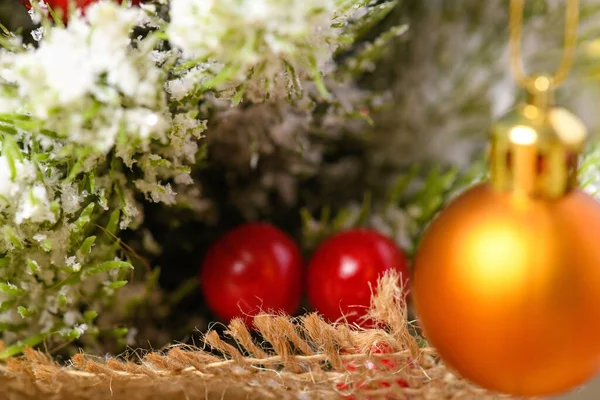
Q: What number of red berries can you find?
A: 2